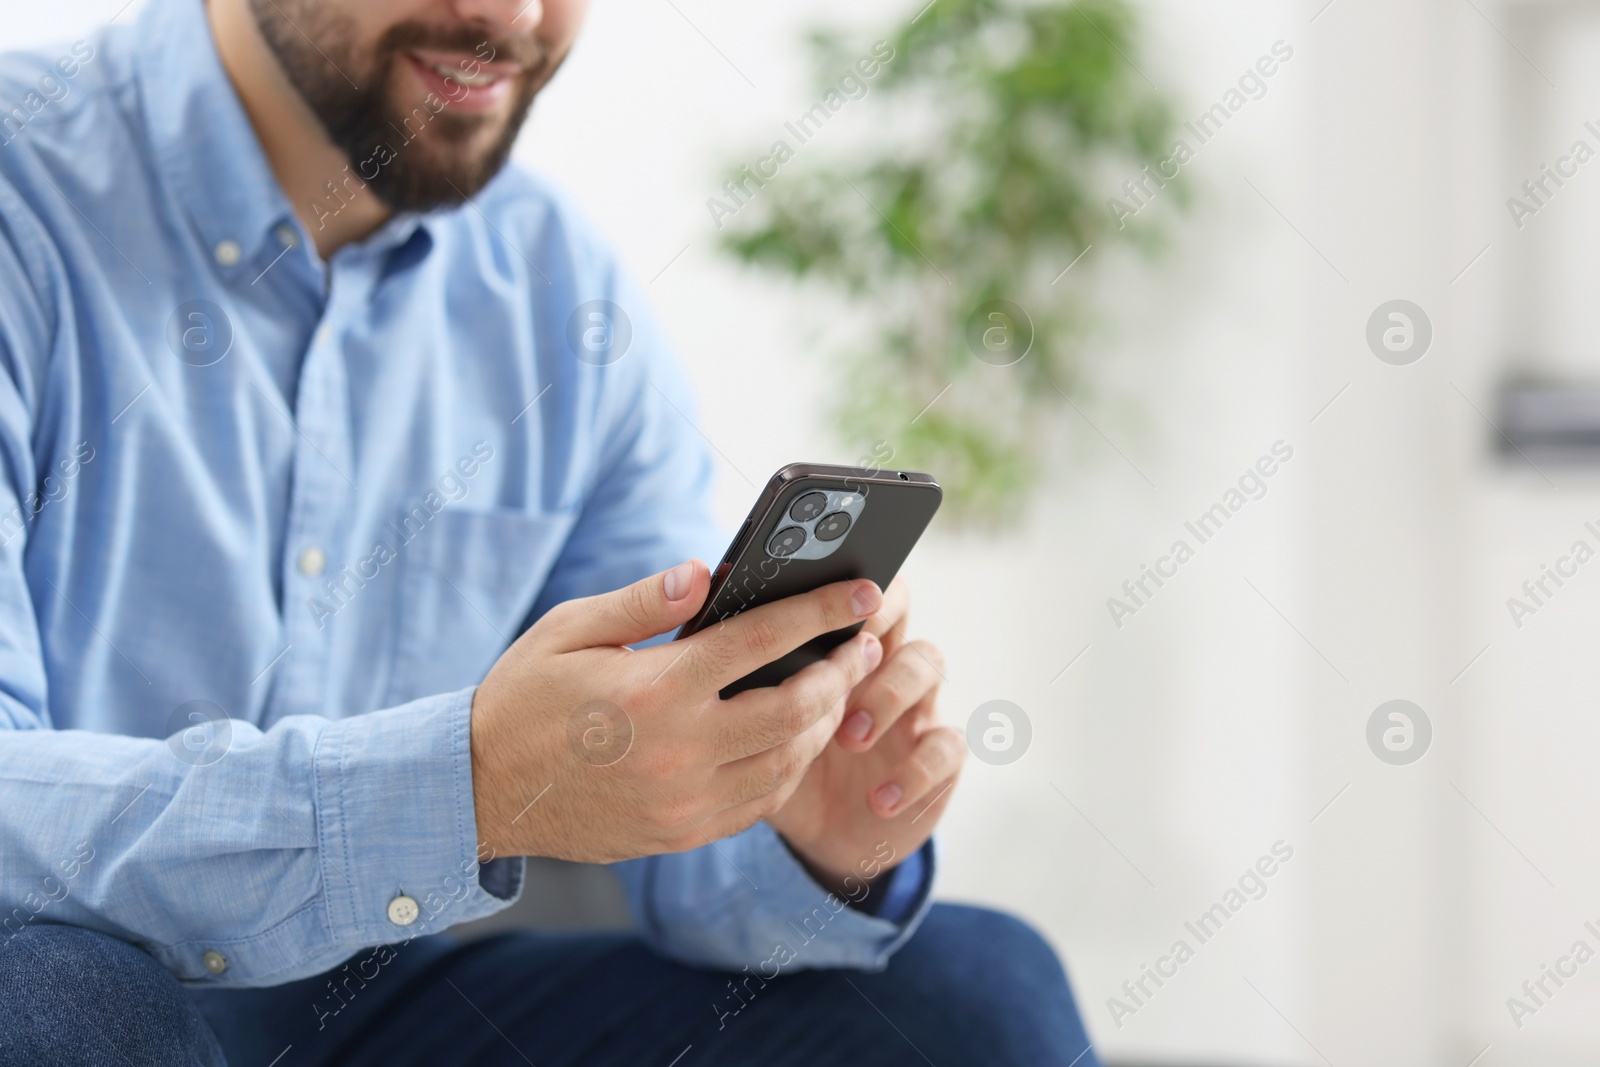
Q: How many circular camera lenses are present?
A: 3